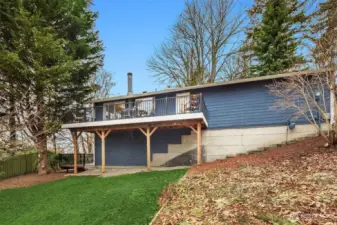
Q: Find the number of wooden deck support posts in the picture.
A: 4